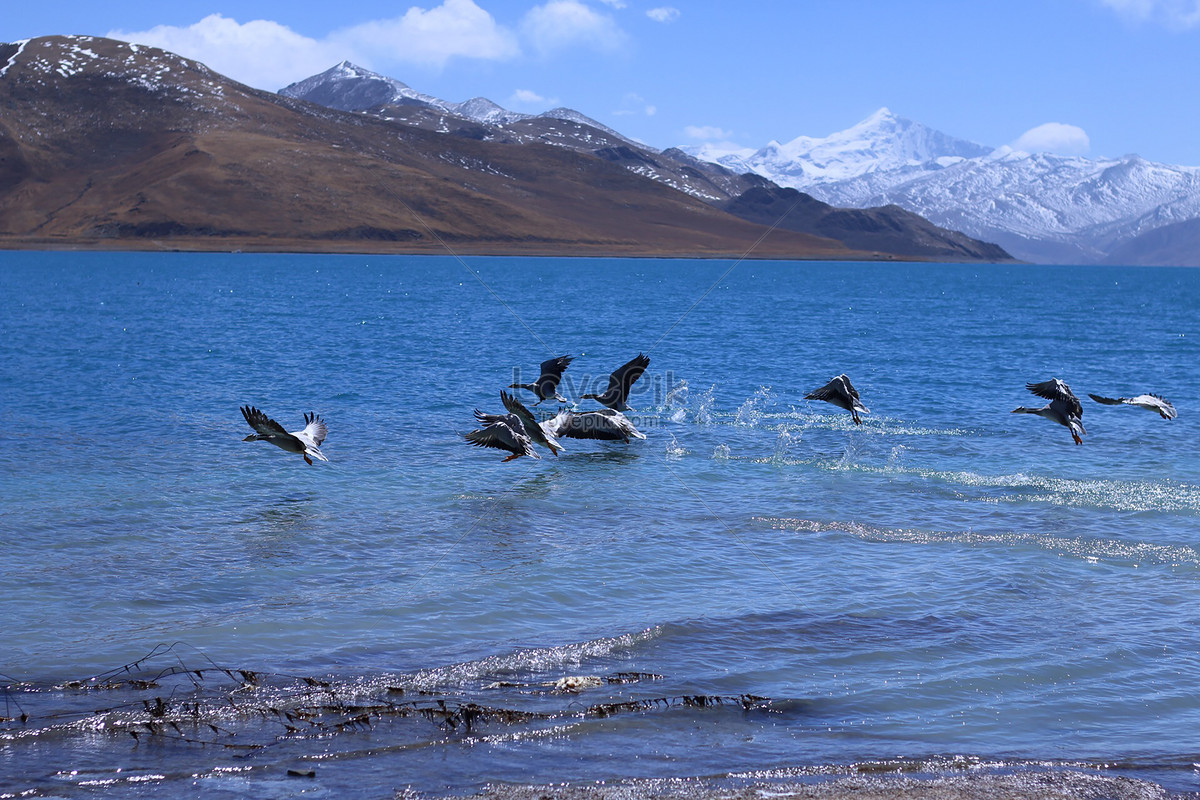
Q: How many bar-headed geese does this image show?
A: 9